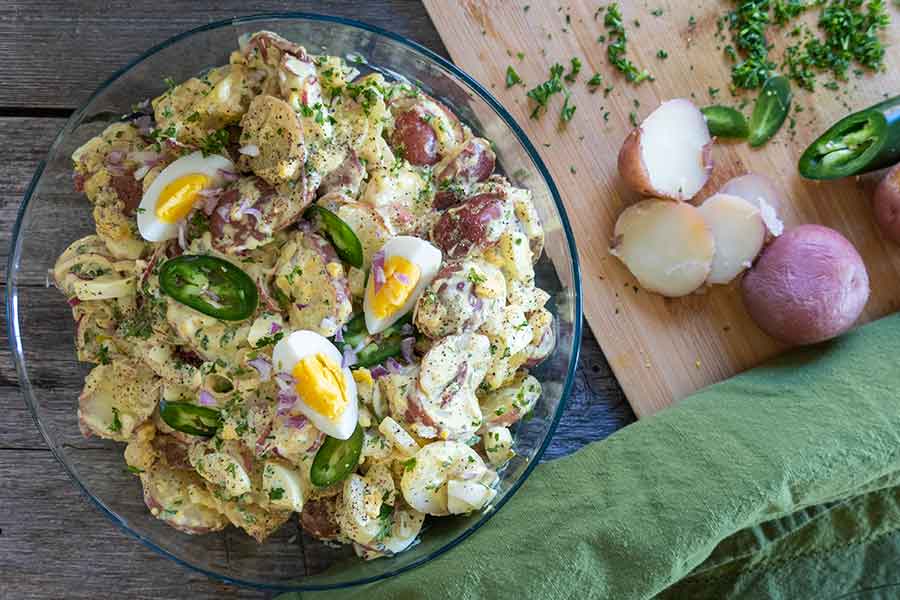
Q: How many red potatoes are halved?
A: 1